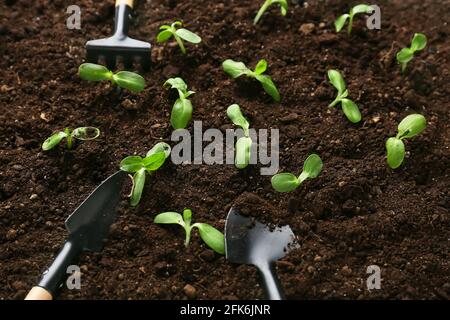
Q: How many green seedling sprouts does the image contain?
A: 14